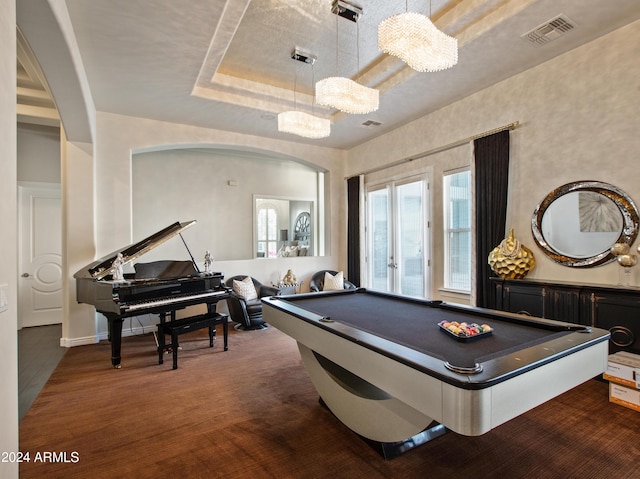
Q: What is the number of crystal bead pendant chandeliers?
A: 3